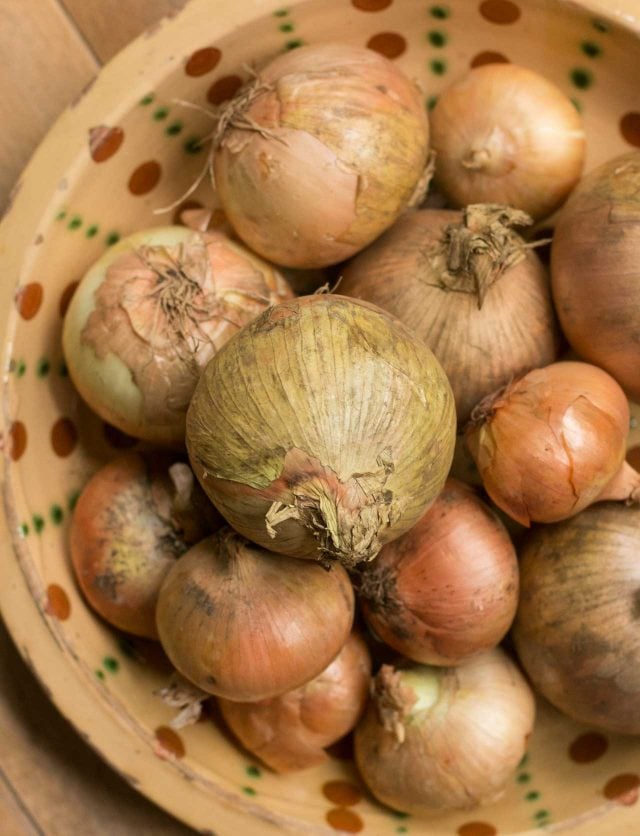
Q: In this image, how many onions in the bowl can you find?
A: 13